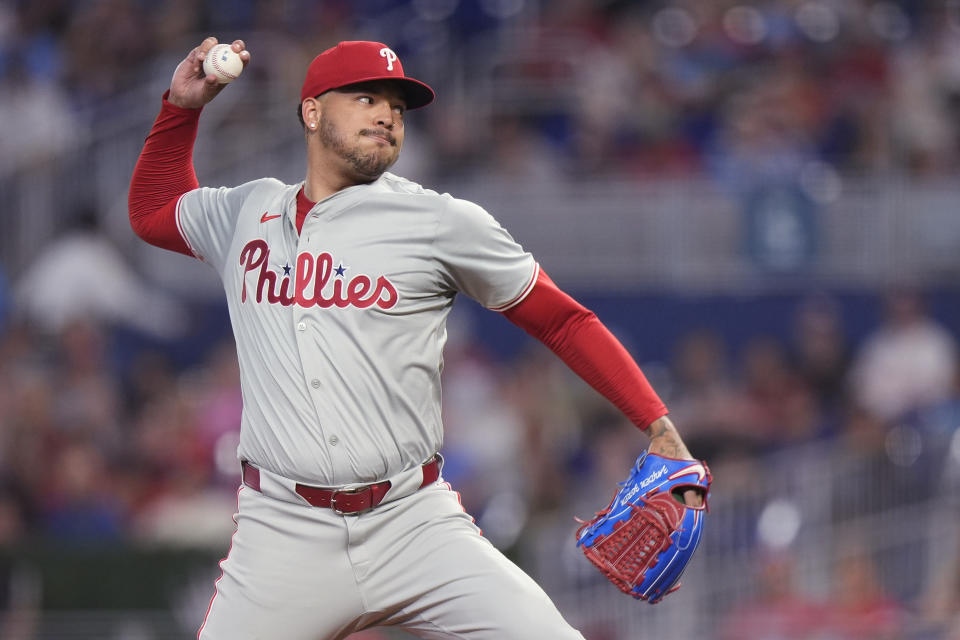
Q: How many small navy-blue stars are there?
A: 2